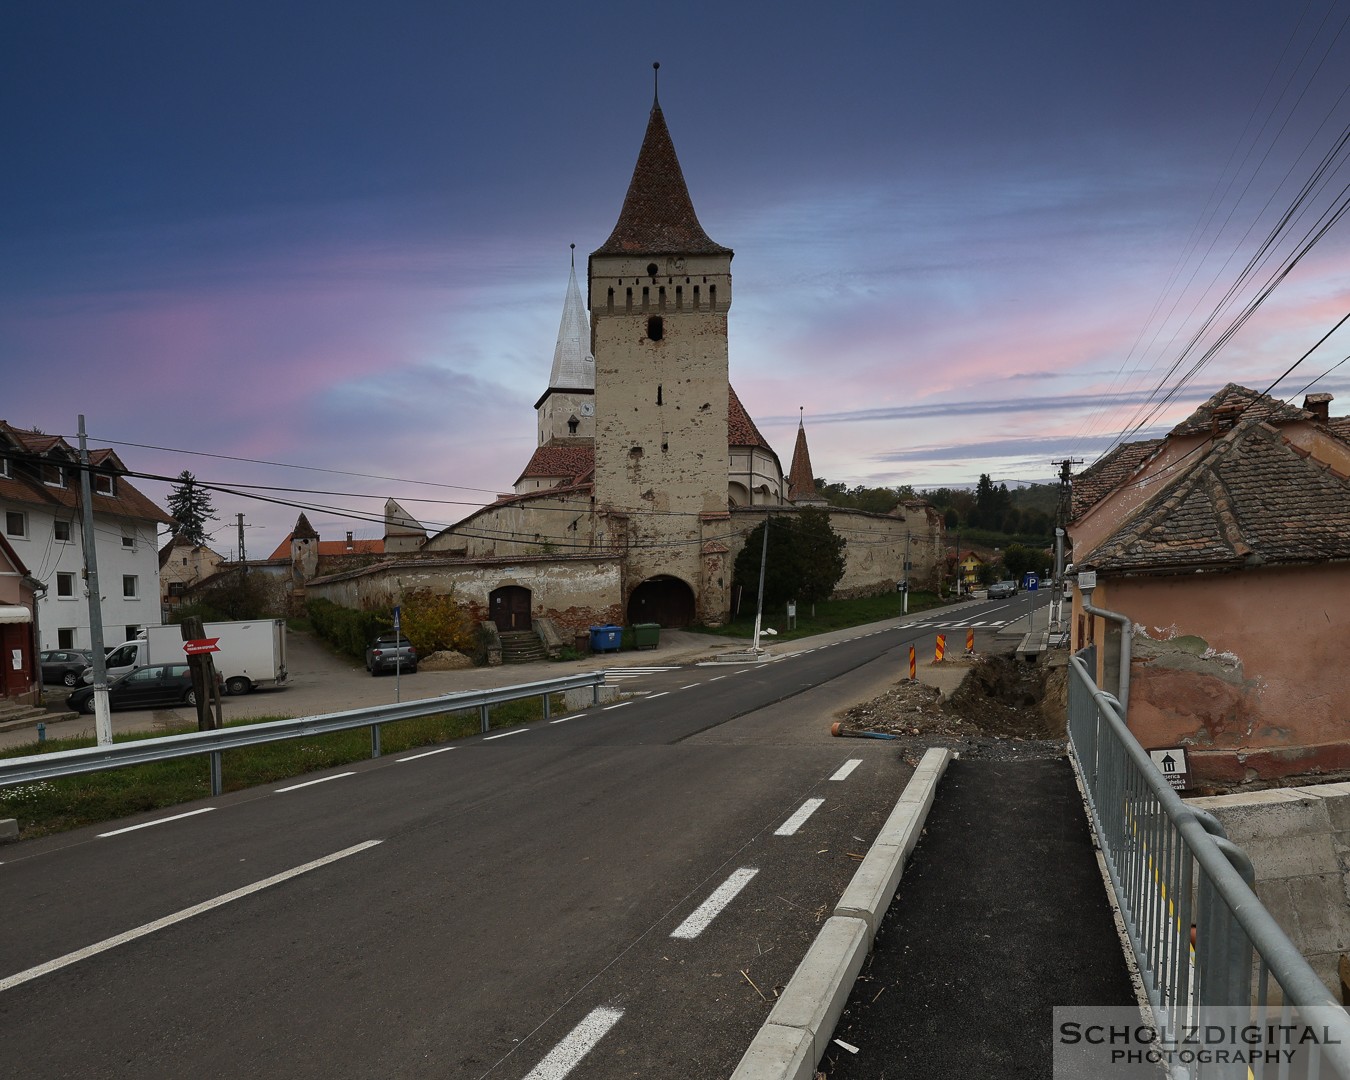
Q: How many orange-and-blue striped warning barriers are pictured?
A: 0